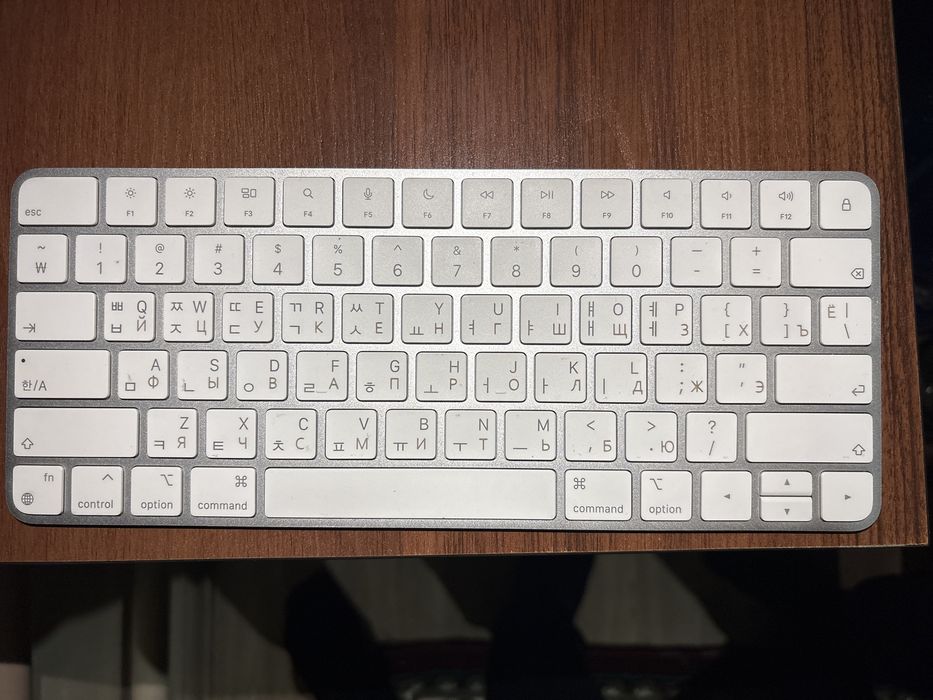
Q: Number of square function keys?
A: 12